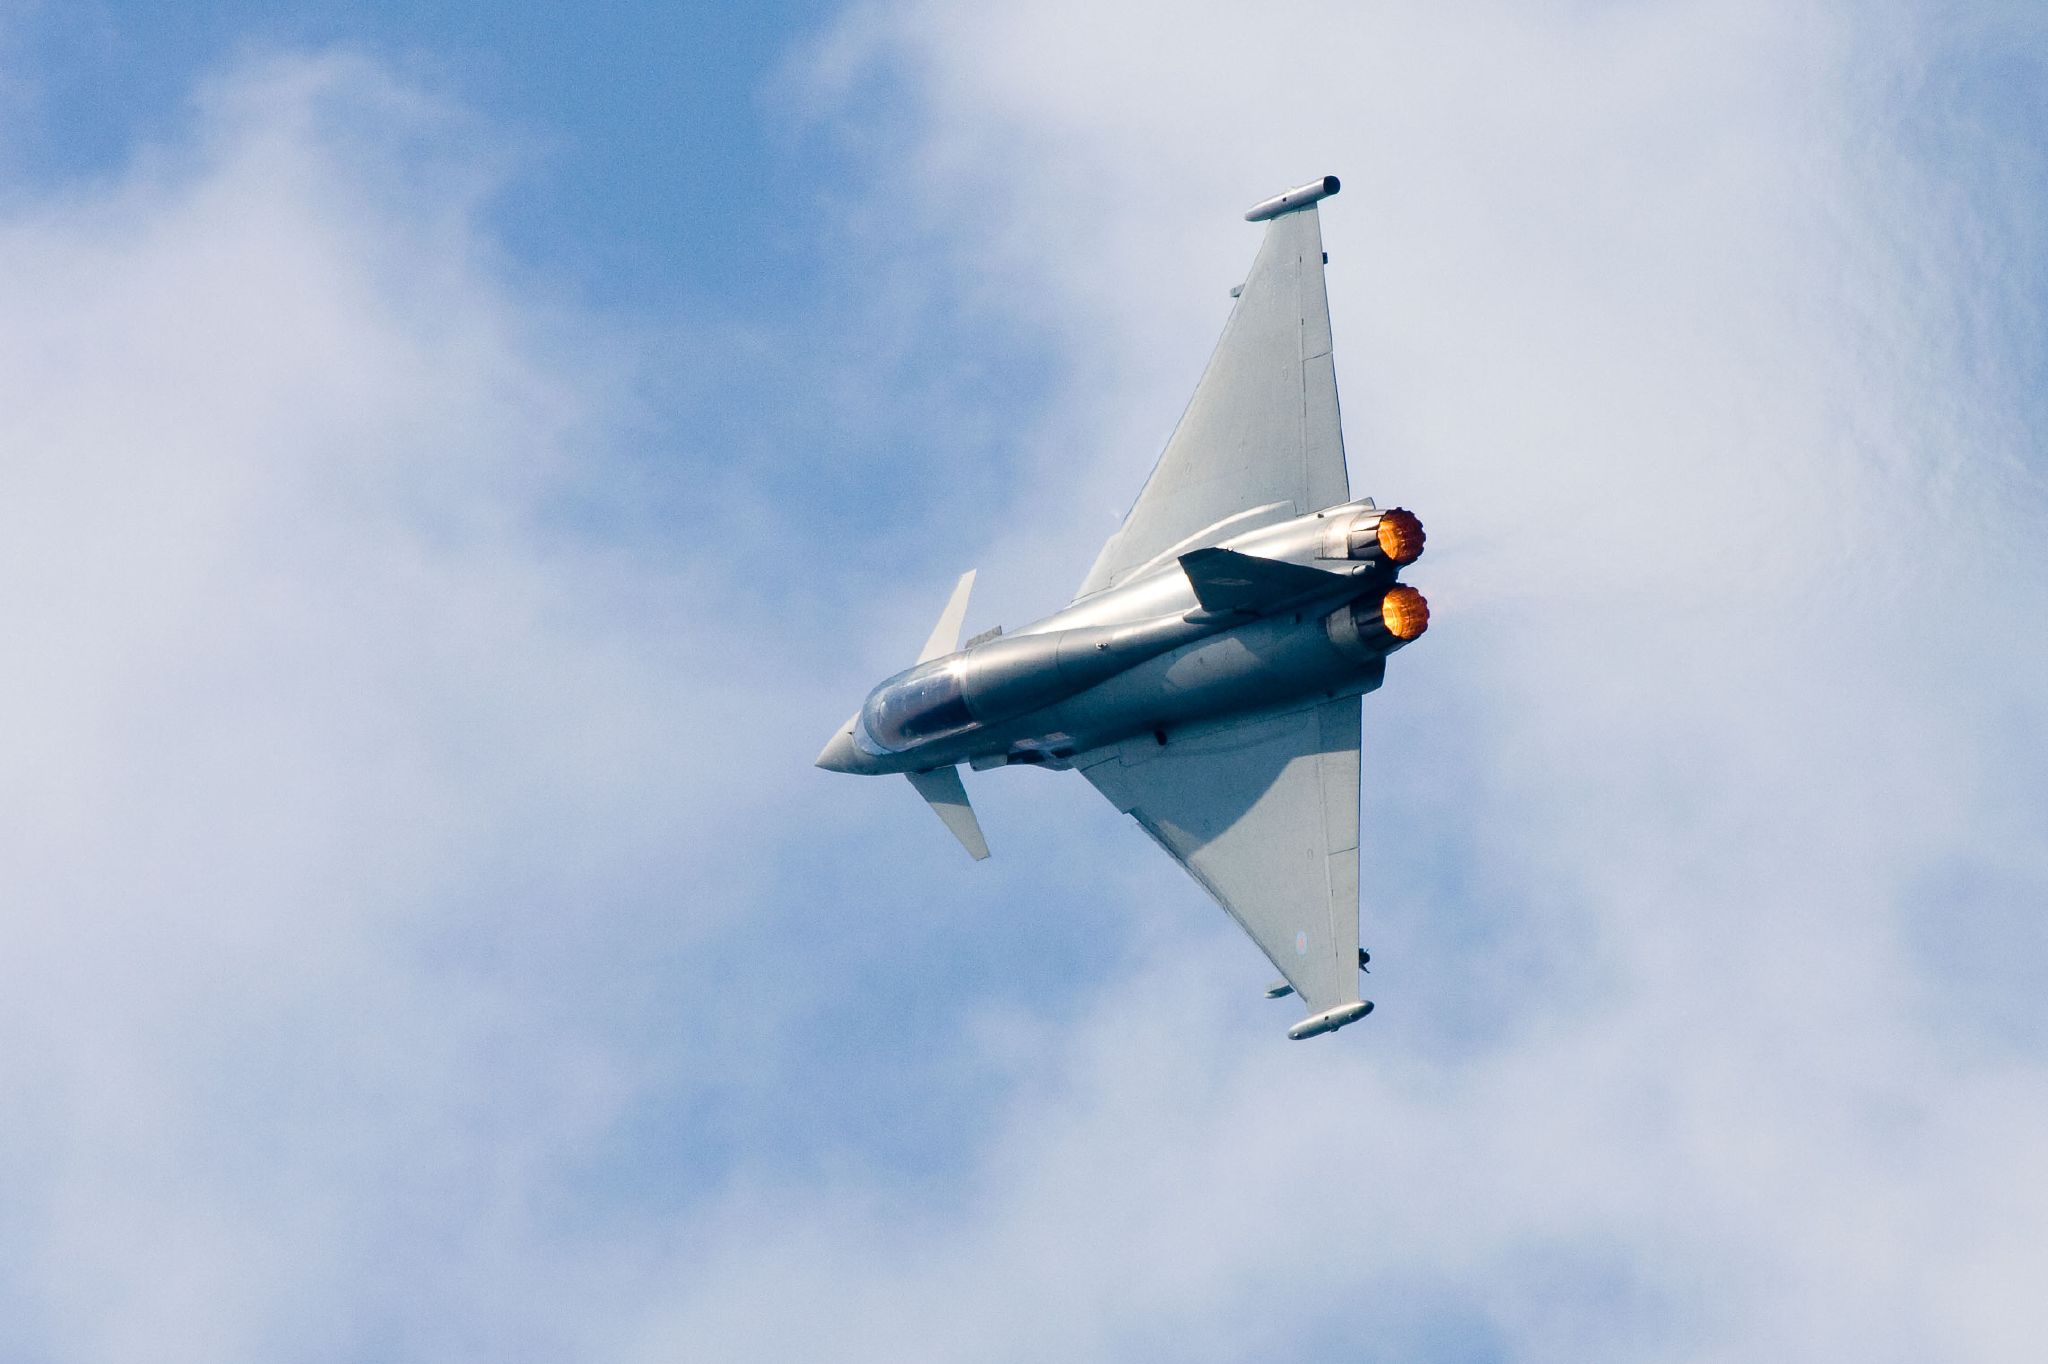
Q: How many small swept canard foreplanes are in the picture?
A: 2